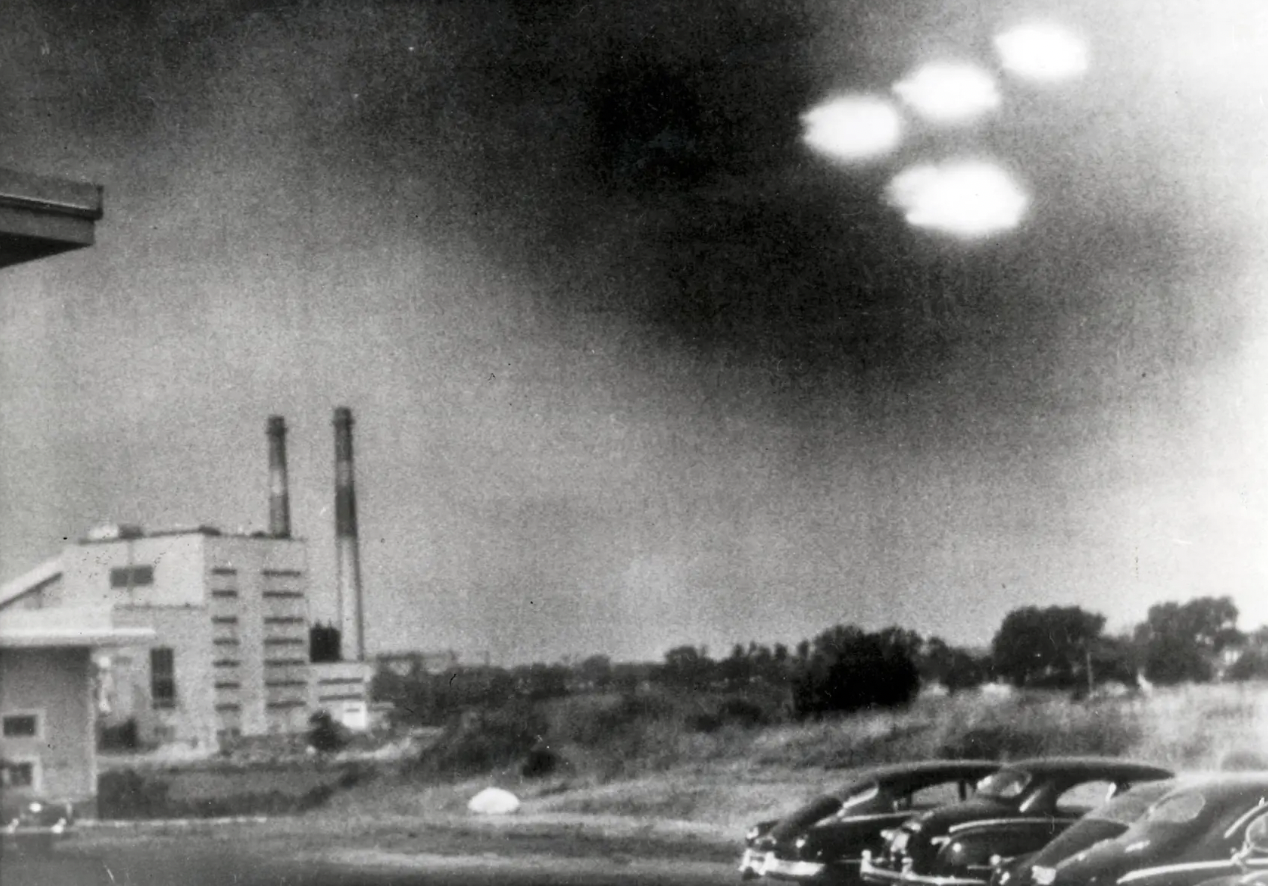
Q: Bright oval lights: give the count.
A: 4